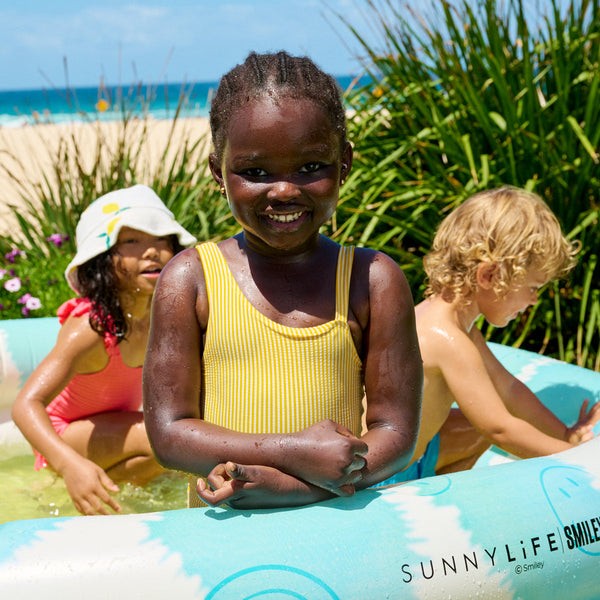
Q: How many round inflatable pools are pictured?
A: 1